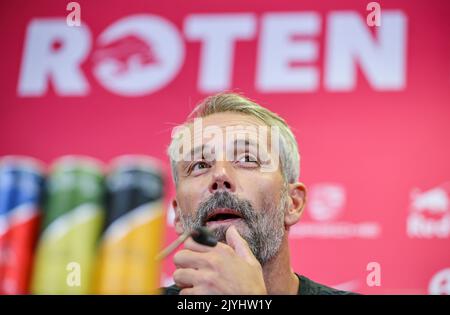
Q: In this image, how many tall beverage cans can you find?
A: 3